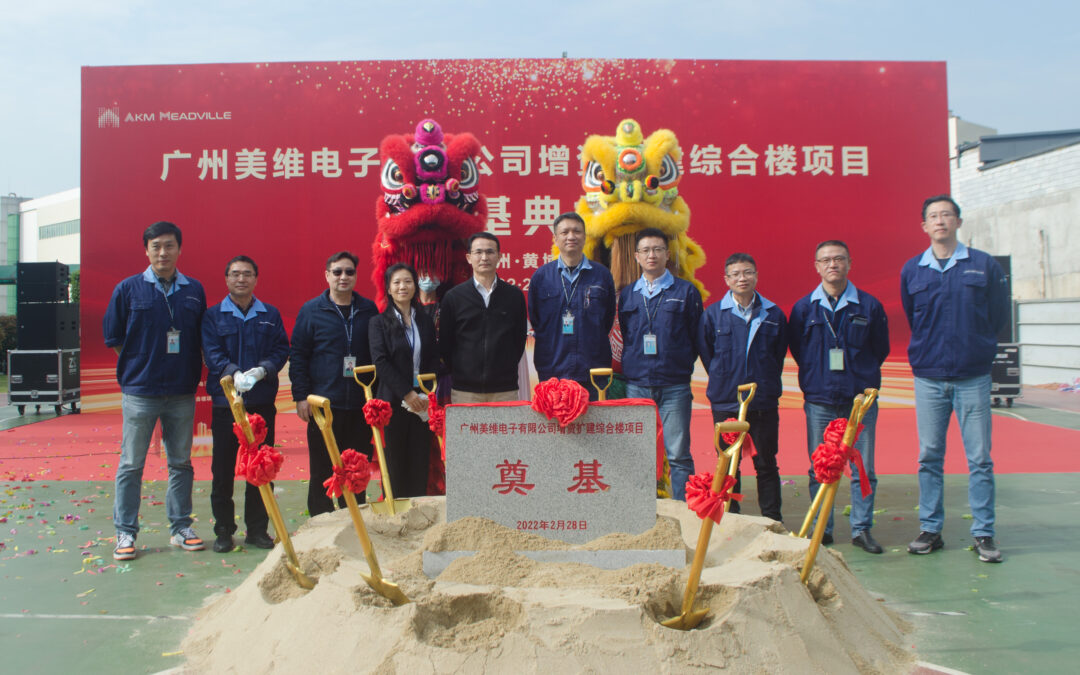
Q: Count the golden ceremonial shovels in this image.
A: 10